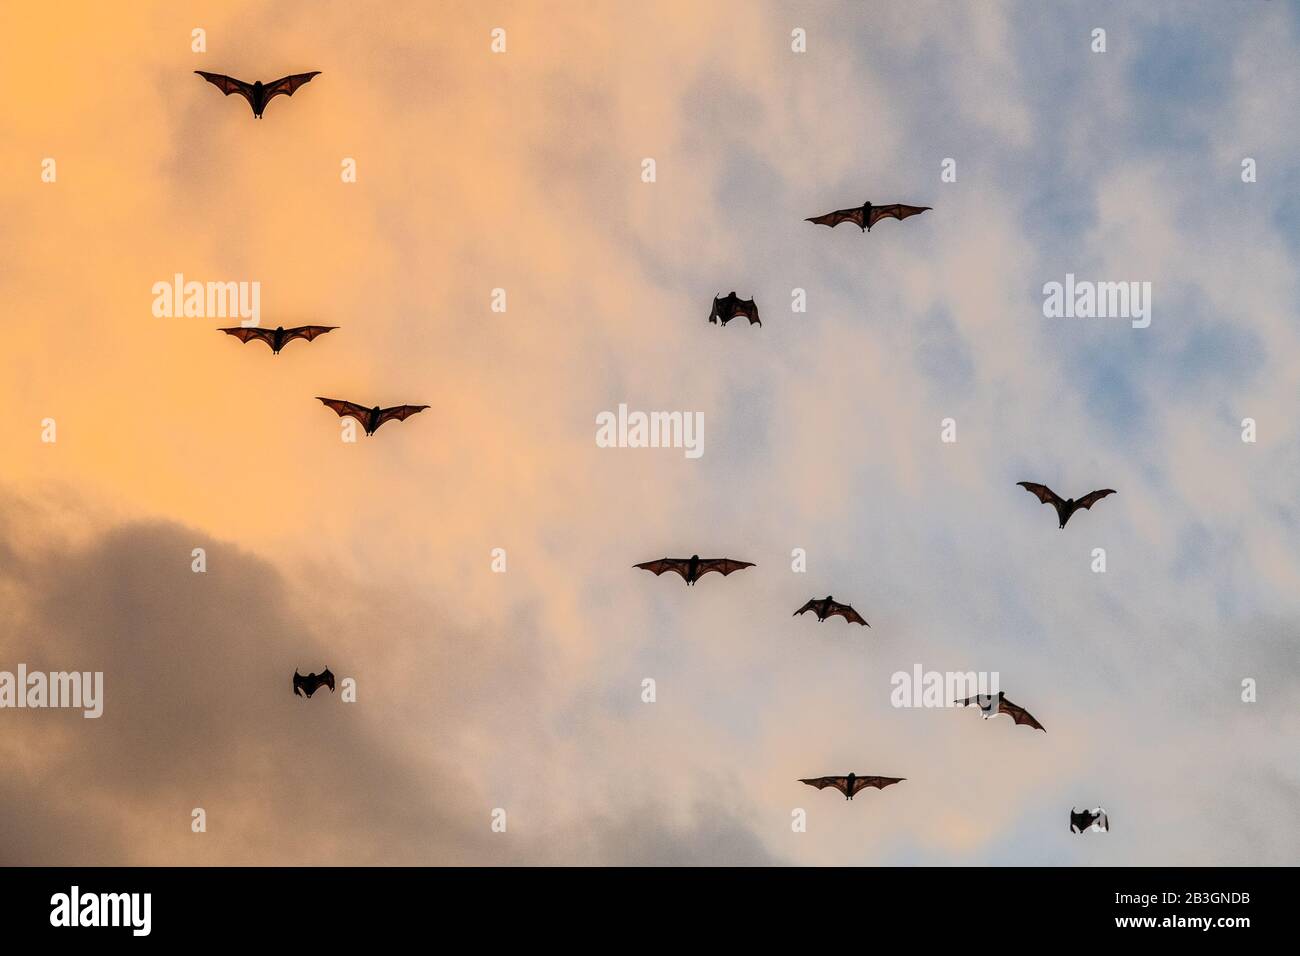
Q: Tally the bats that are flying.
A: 12